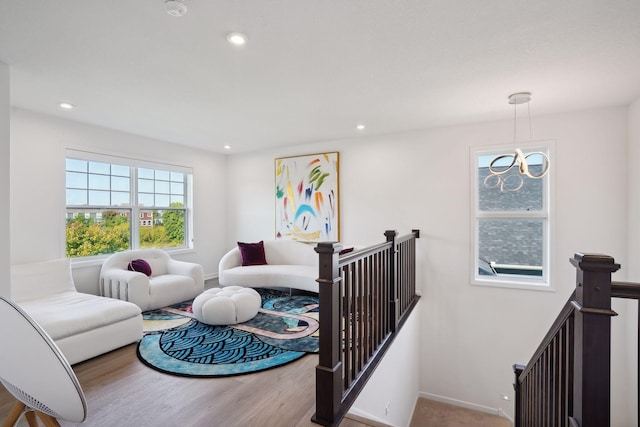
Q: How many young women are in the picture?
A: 0